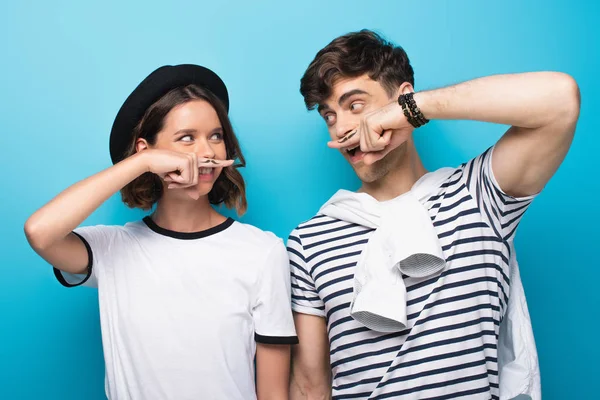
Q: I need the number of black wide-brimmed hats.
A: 1